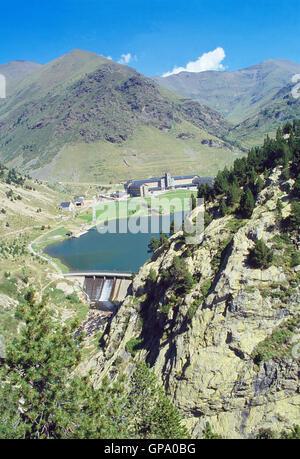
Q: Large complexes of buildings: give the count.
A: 1